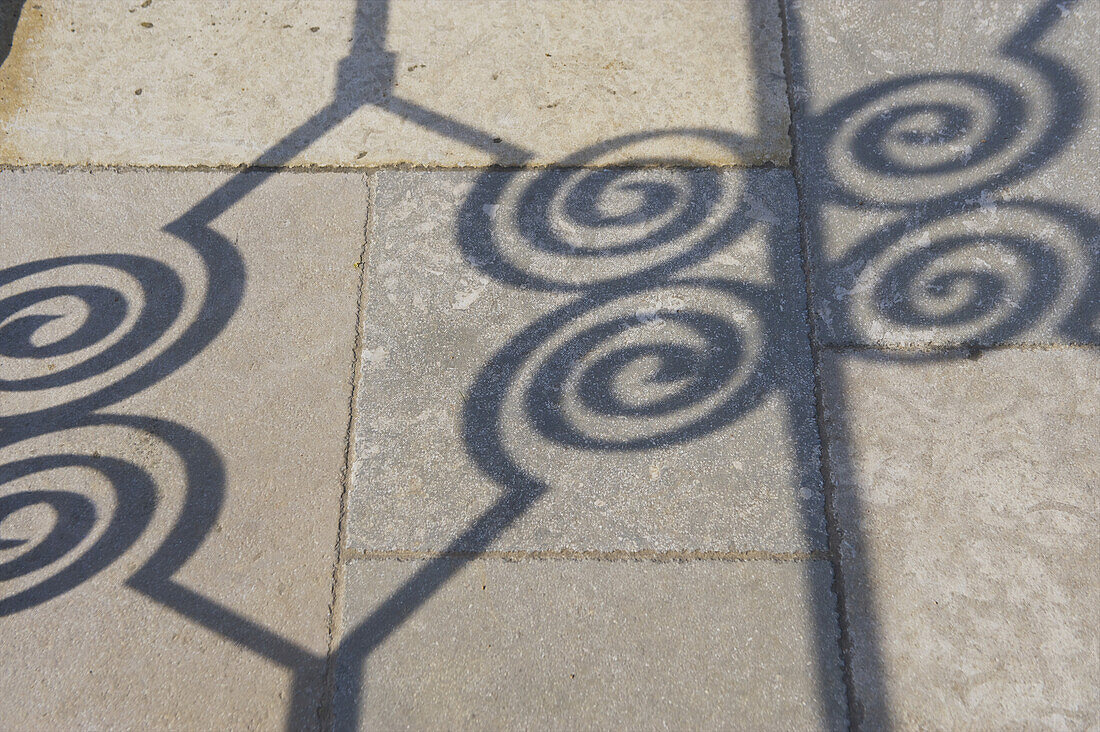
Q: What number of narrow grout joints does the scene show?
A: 5